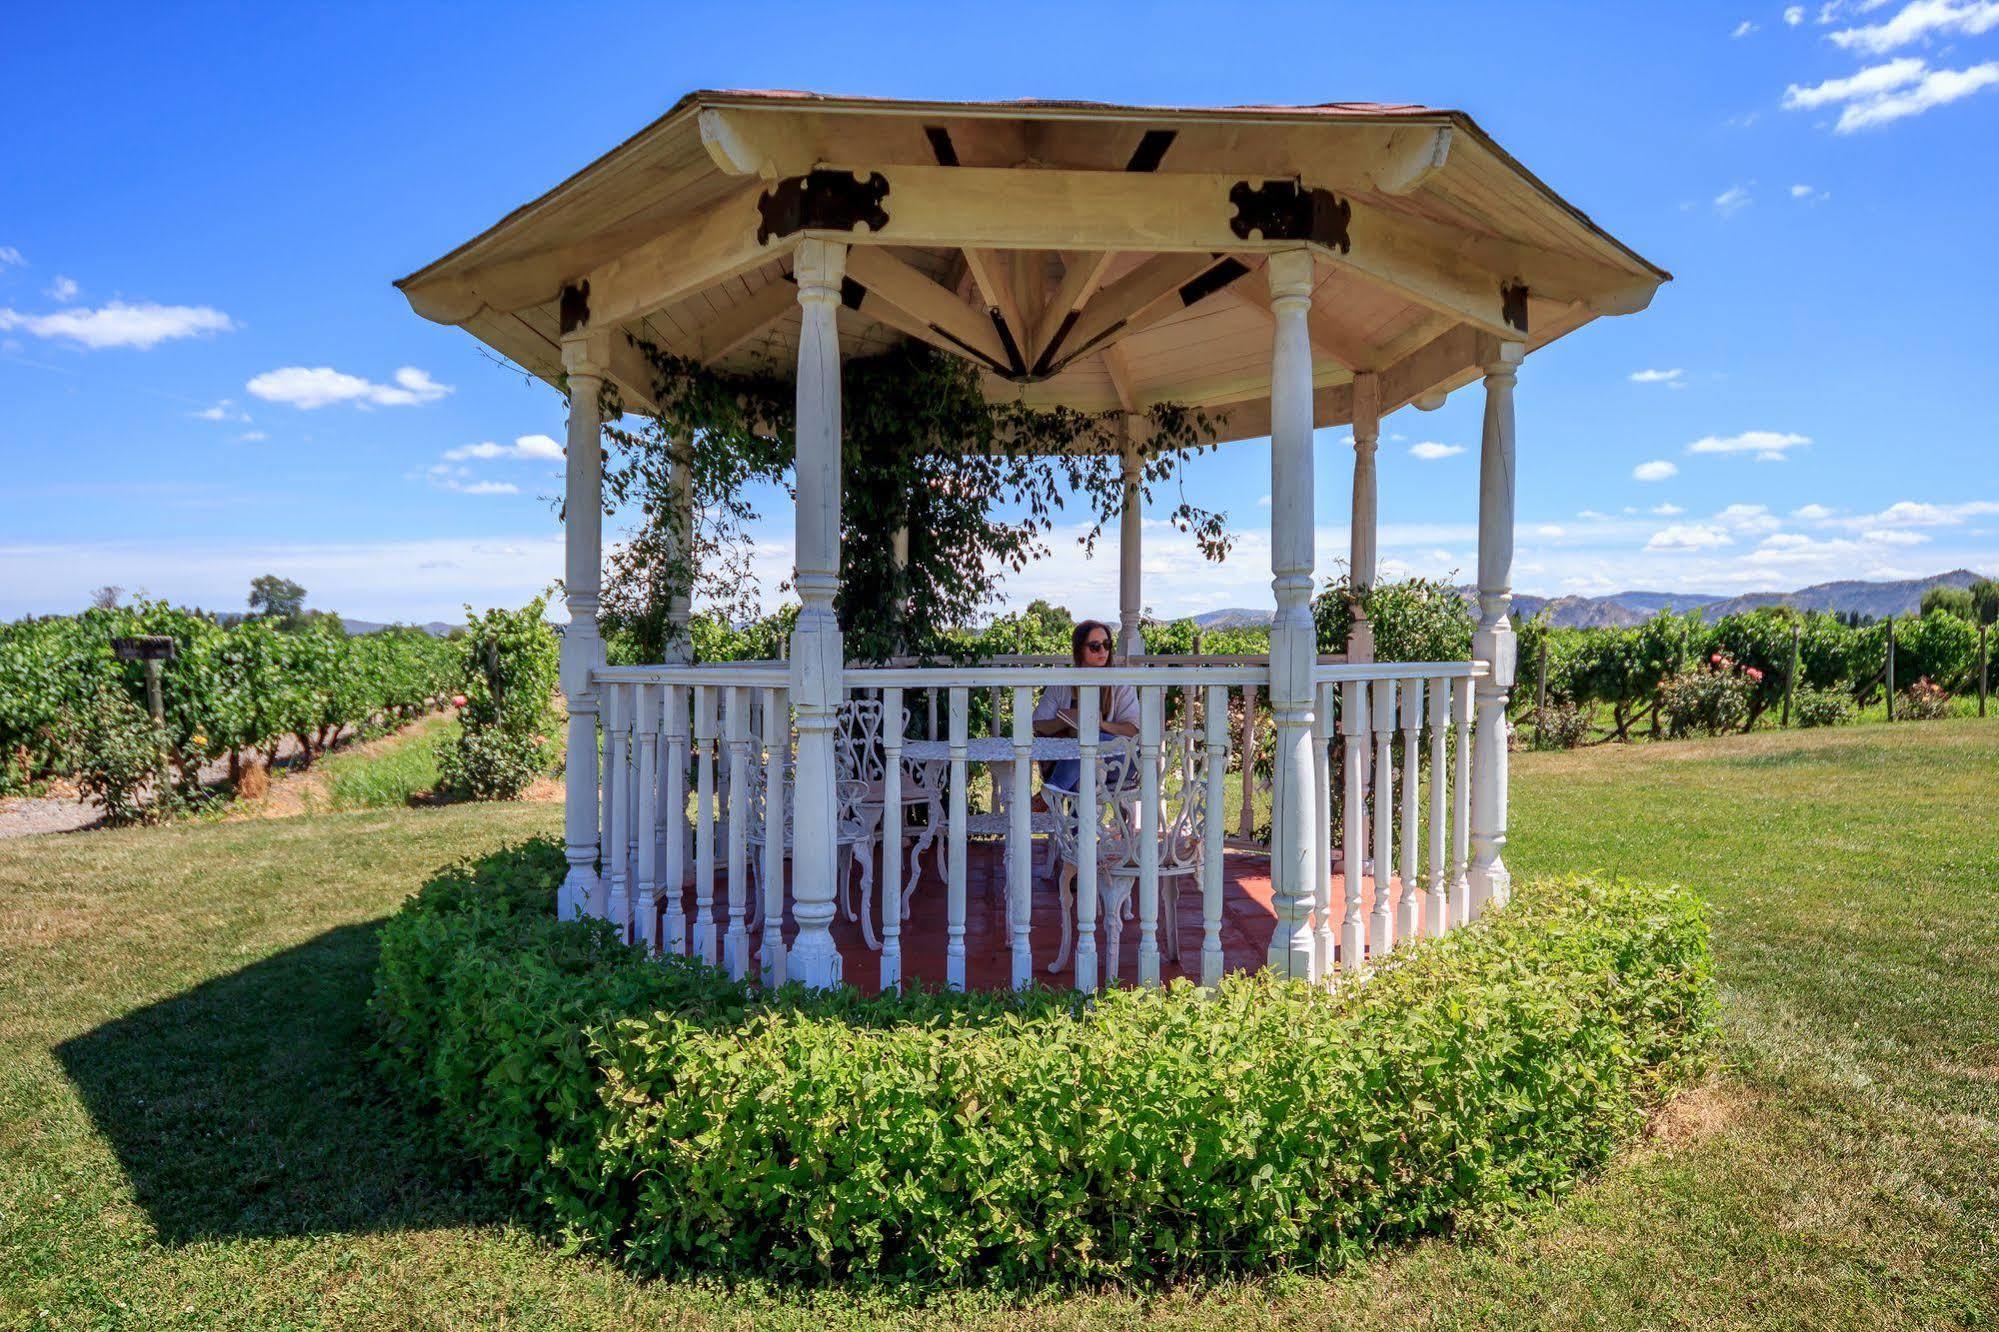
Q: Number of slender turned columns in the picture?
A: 8